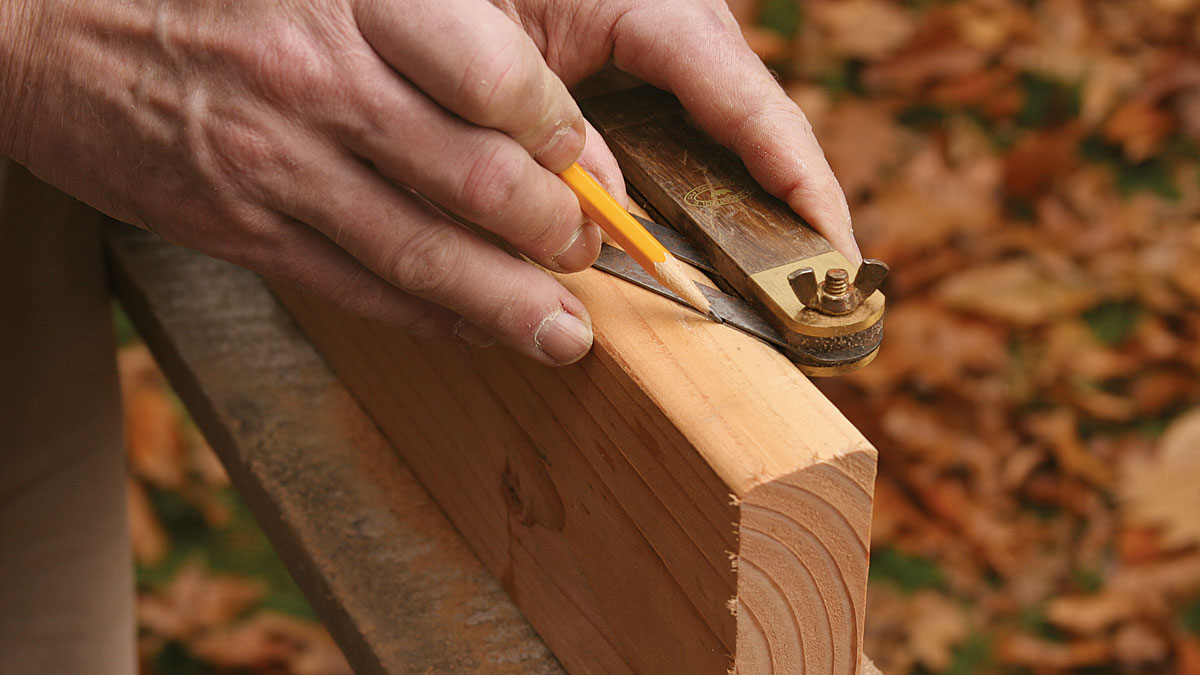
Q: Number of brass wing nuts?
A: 1